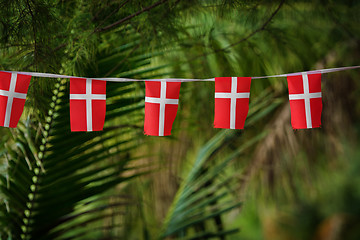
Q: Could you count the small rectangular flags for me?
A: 5